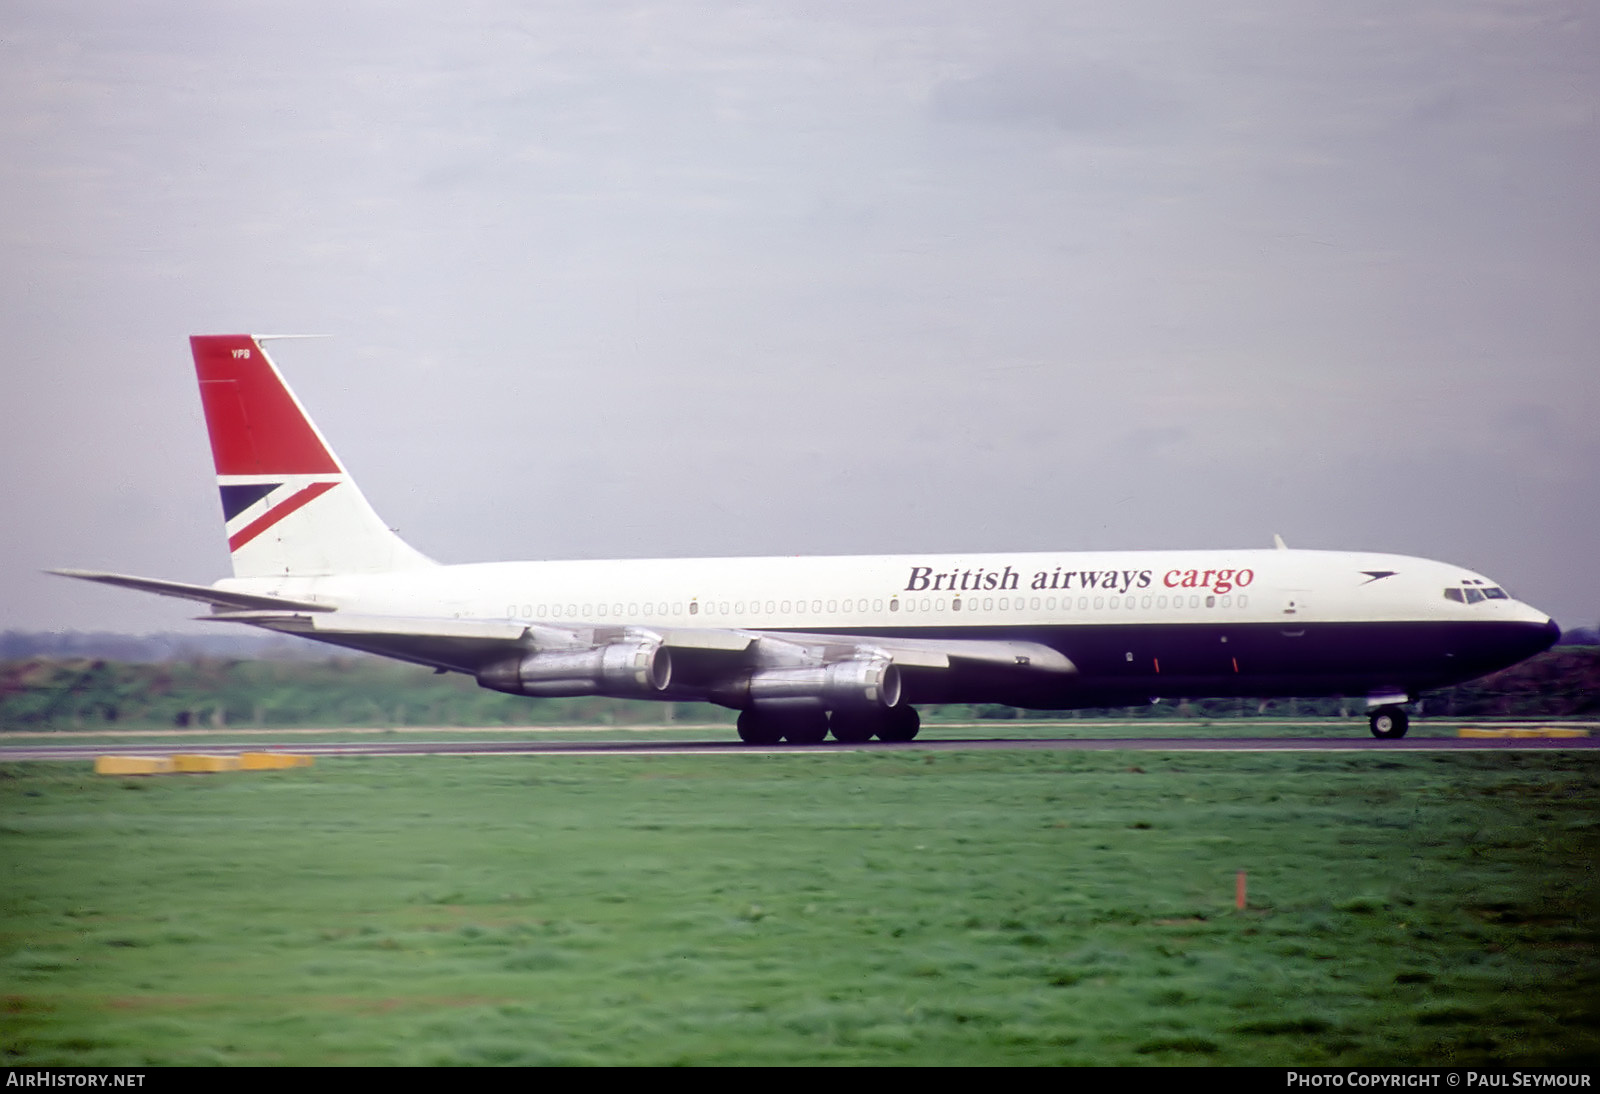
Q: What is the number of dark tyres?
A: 5